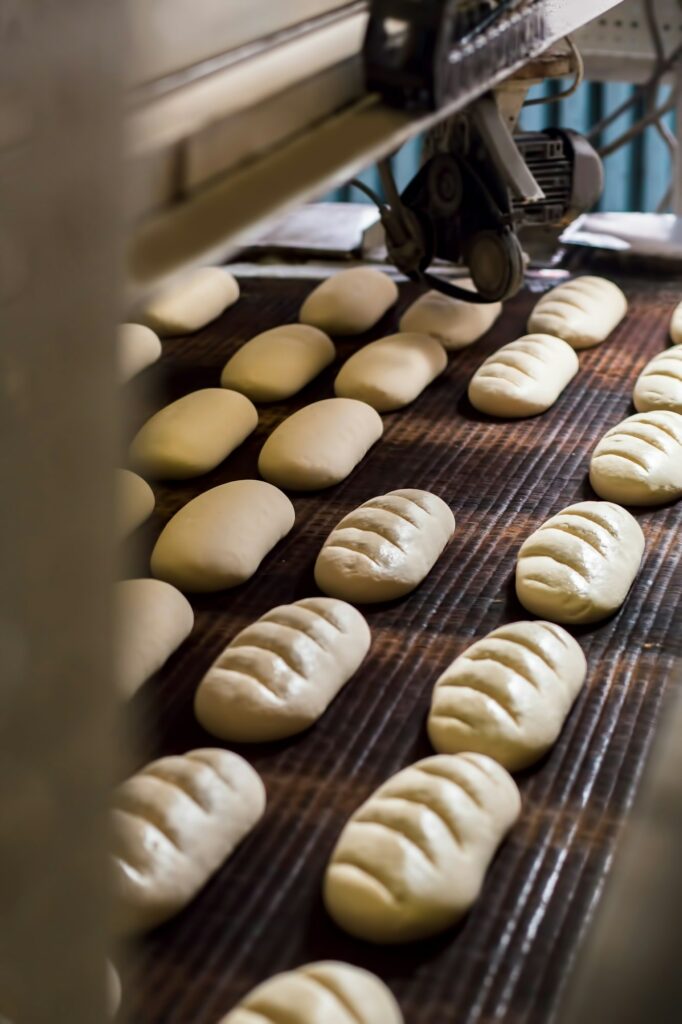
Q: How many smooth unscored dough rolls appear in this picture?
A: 11